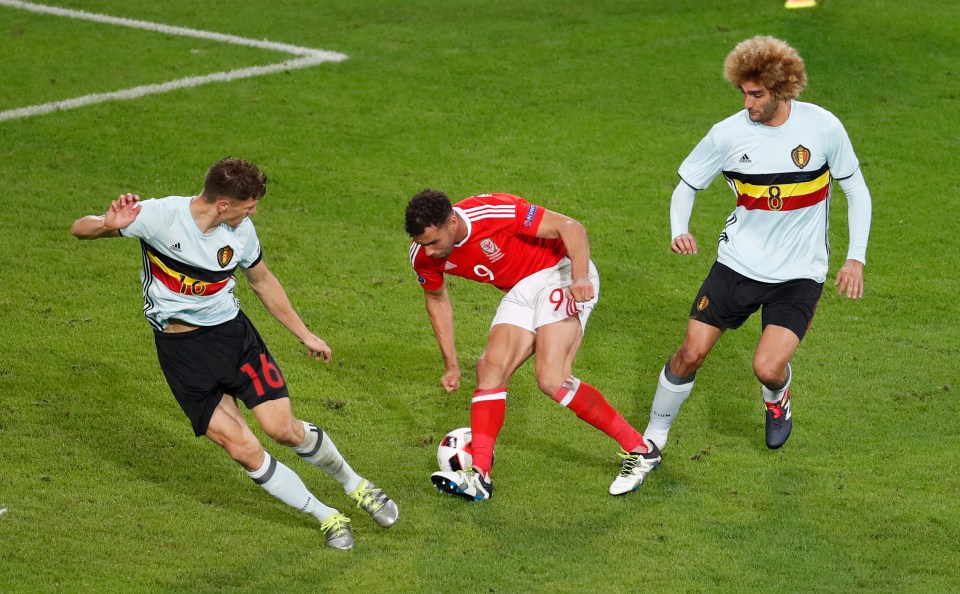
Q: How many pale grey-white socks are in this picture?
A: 4